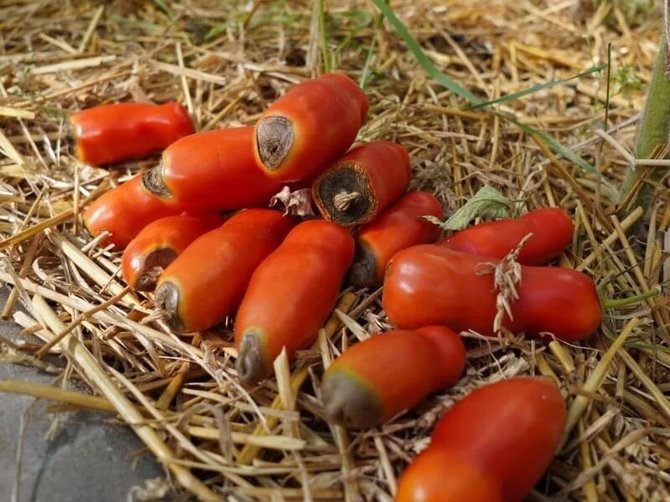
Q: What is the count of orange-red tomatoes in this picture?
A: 13